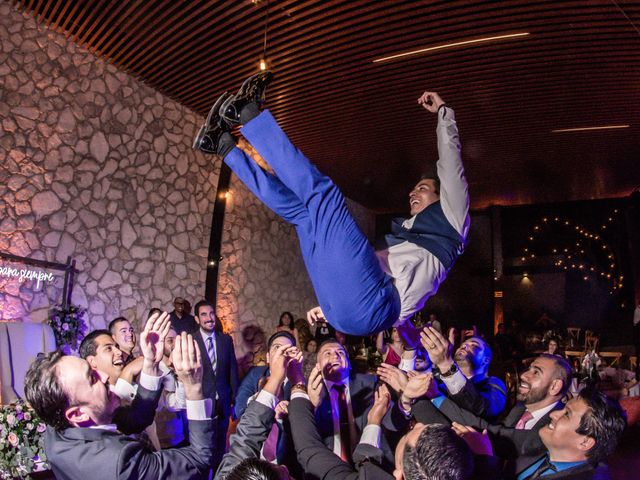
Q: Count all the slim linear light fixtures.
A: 2